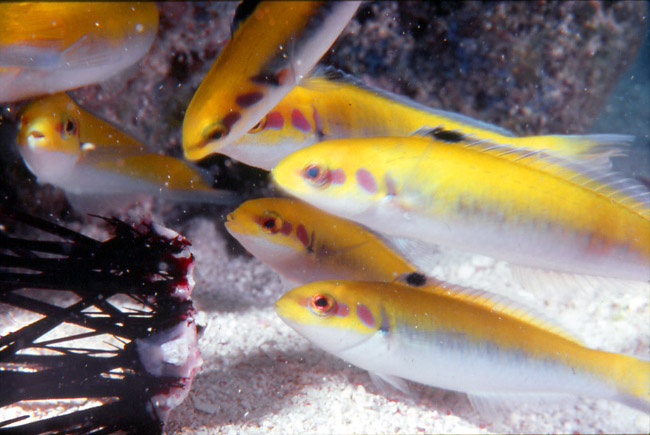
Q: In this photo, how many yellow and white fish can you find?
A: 7